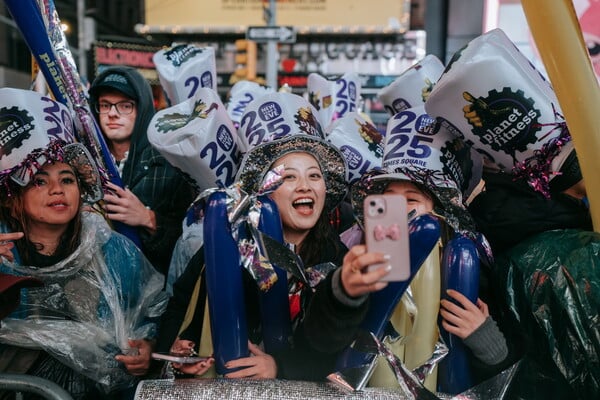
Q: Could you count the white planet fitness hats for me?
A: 10